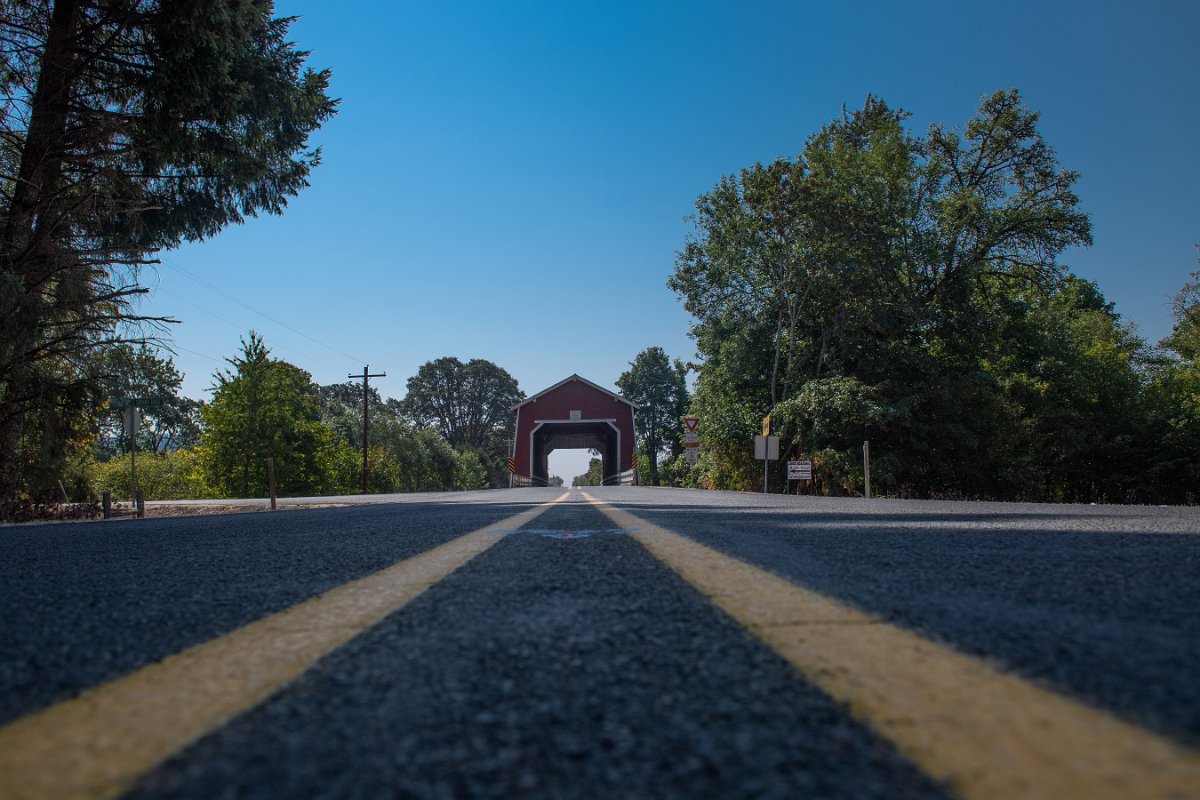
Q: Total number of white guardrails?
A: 2